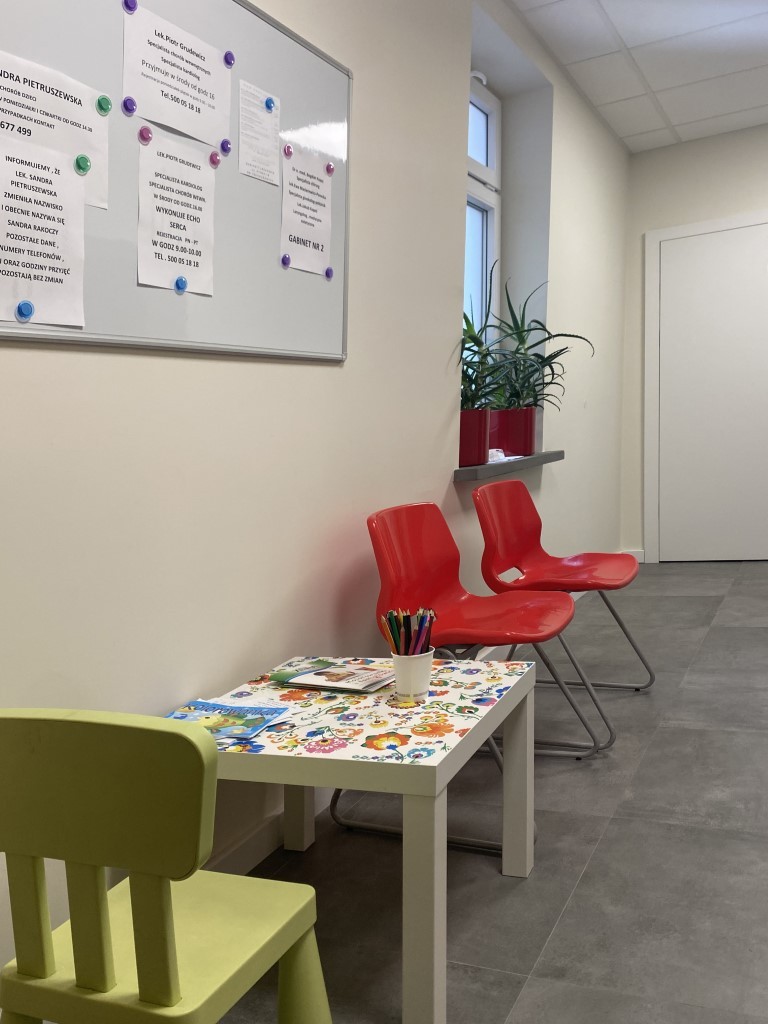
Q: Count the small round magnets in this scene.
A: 15